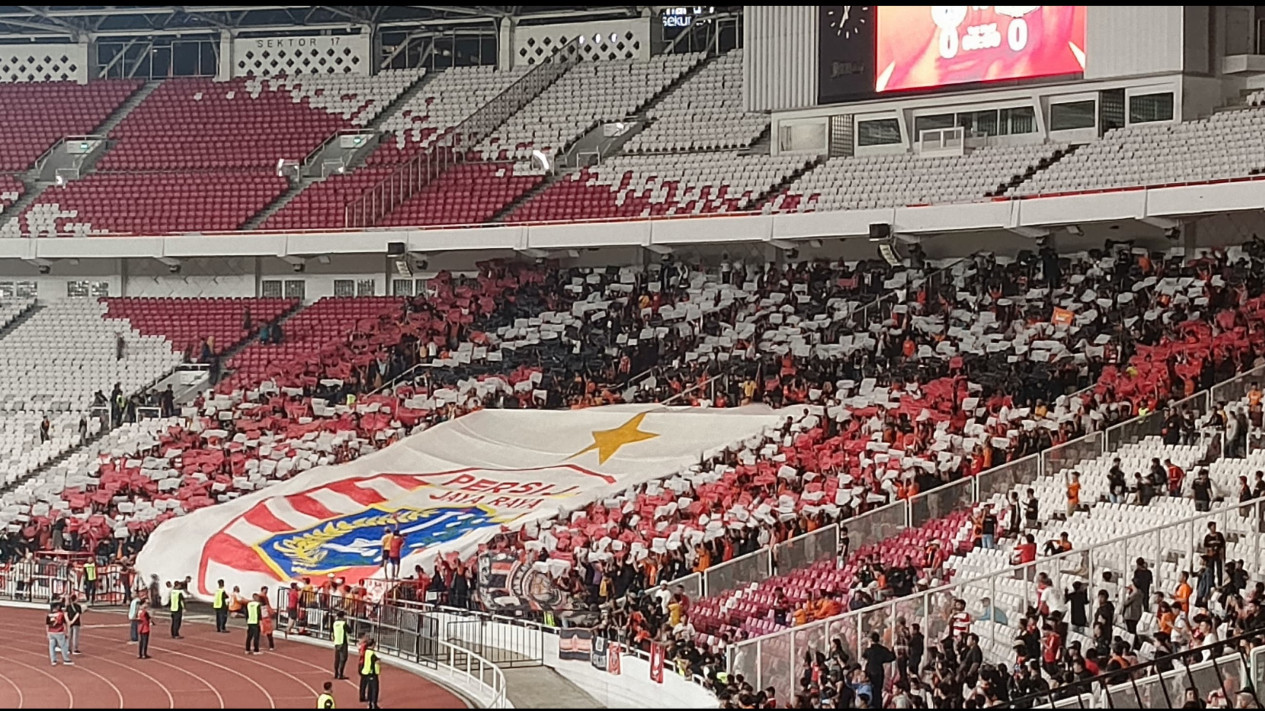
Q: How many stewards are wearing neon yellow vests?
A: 7